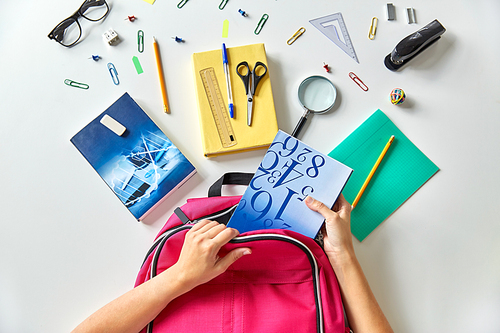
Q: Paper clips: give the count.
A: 9